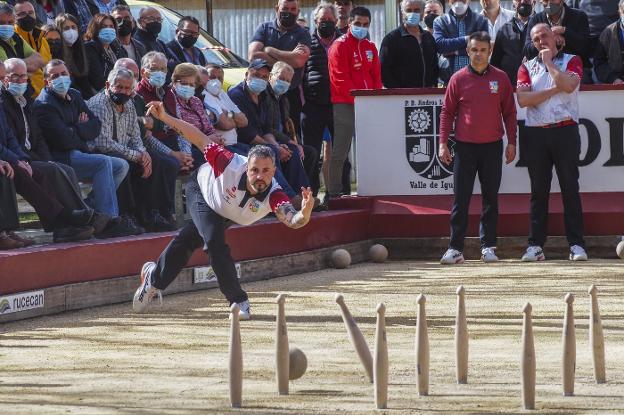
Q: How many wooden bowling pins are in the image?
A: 9